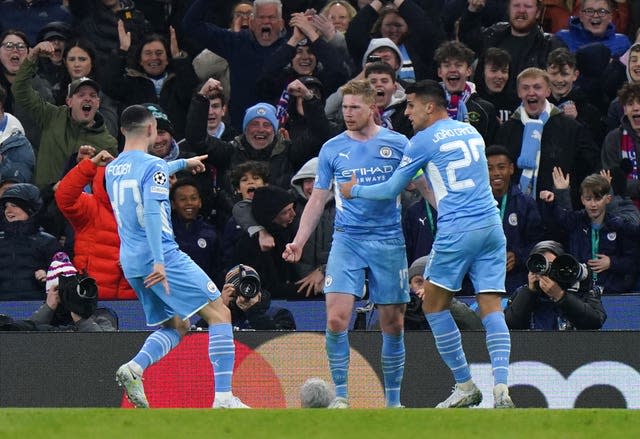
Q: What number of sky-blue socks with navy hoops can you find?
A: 0